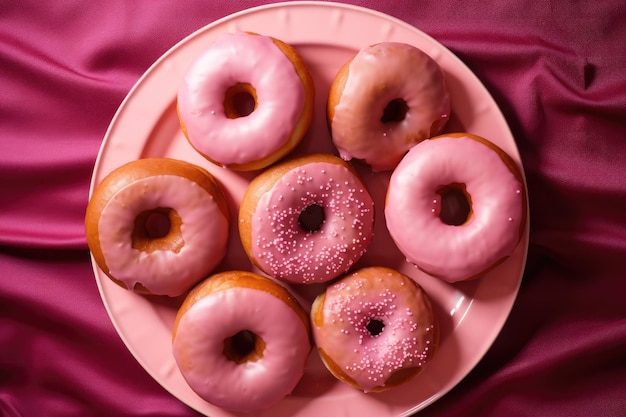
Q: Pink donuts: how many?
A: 7